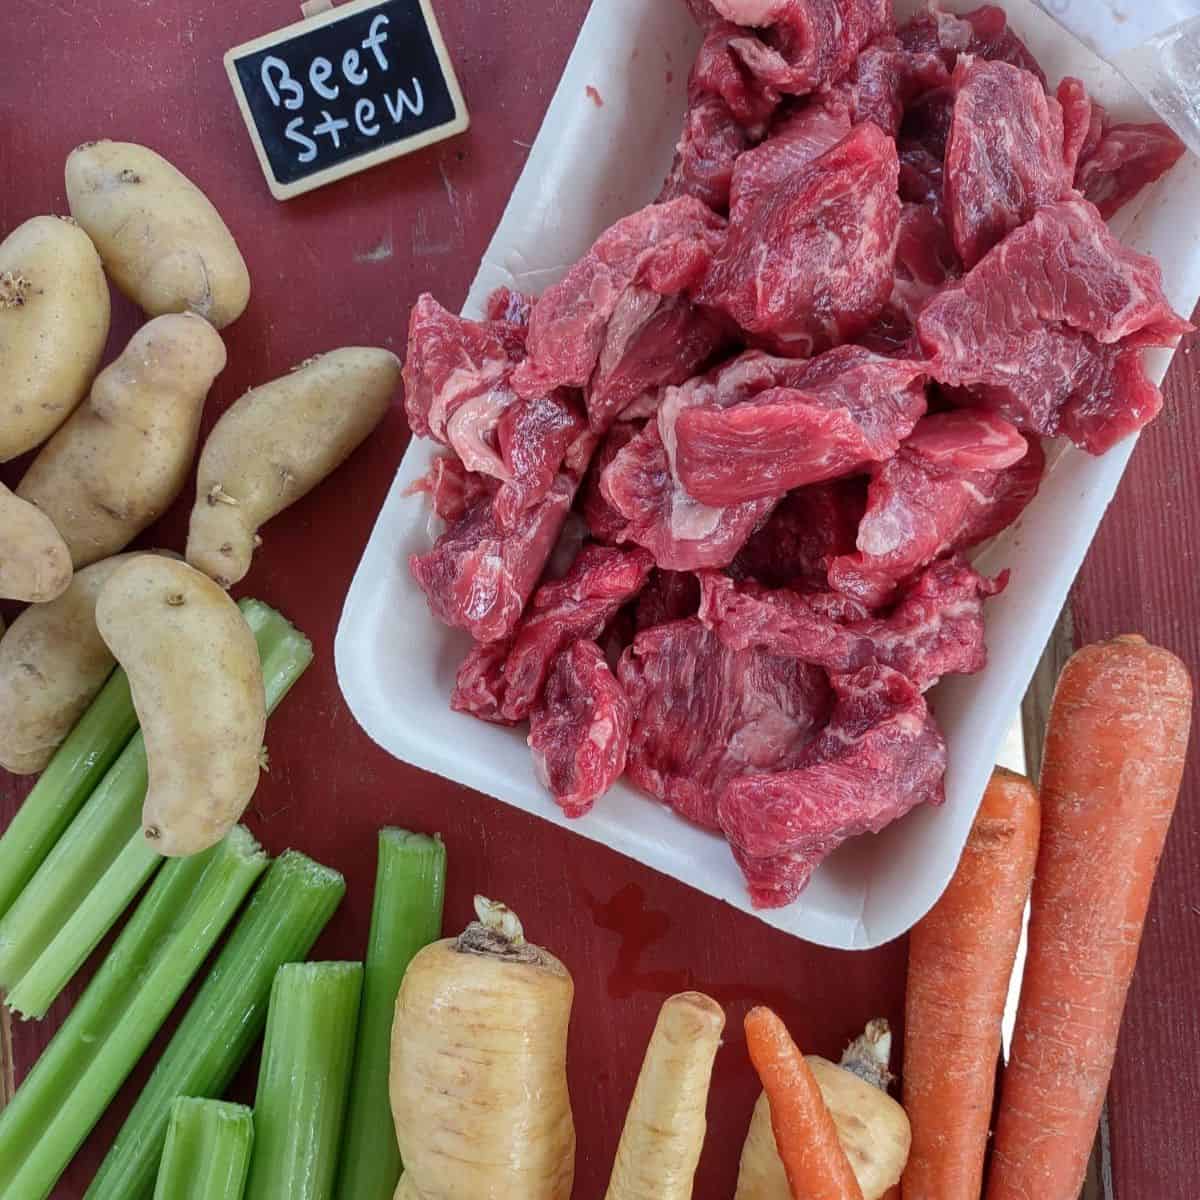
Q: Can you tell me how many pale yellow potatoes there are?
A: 7